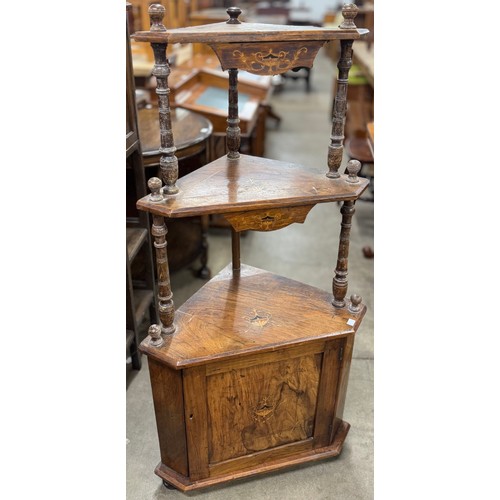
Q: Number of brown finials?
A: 7